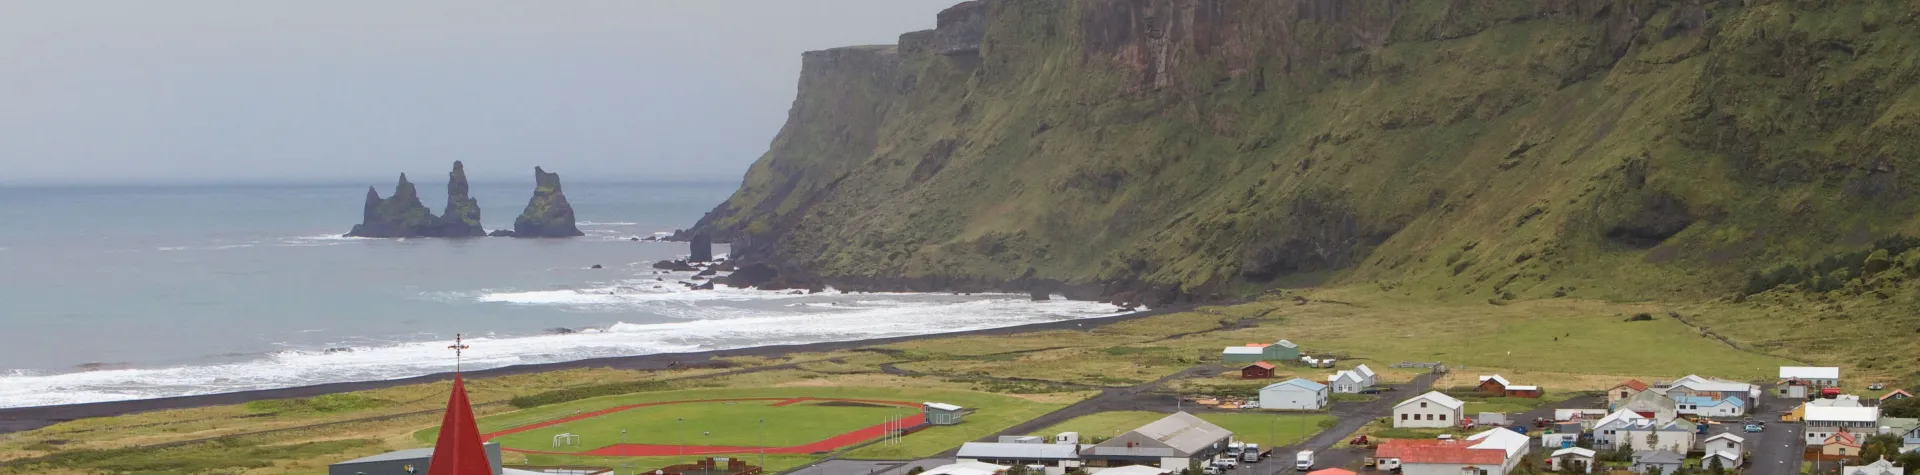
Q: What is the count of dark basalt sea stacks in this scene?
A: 3